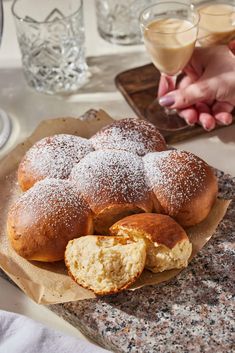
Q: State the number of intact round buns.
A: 5